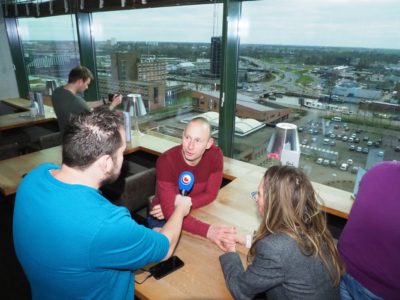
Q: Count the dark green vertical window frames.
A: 3